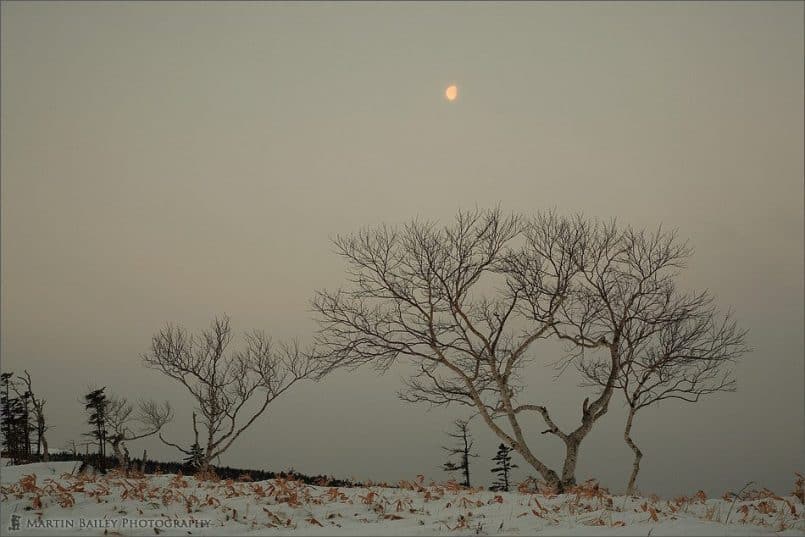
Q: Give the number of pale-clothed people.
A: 0